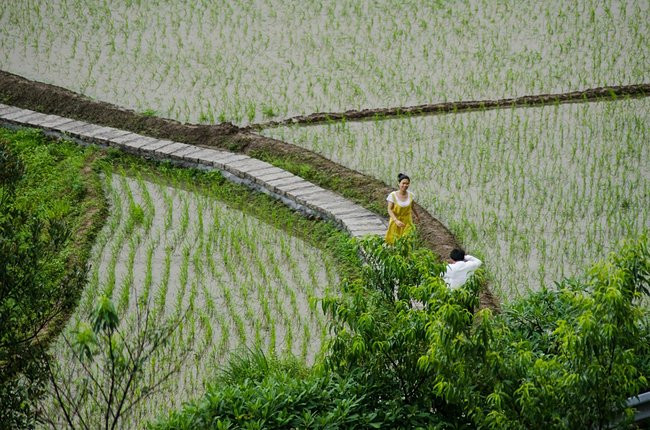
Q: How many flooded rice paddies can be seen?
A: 3